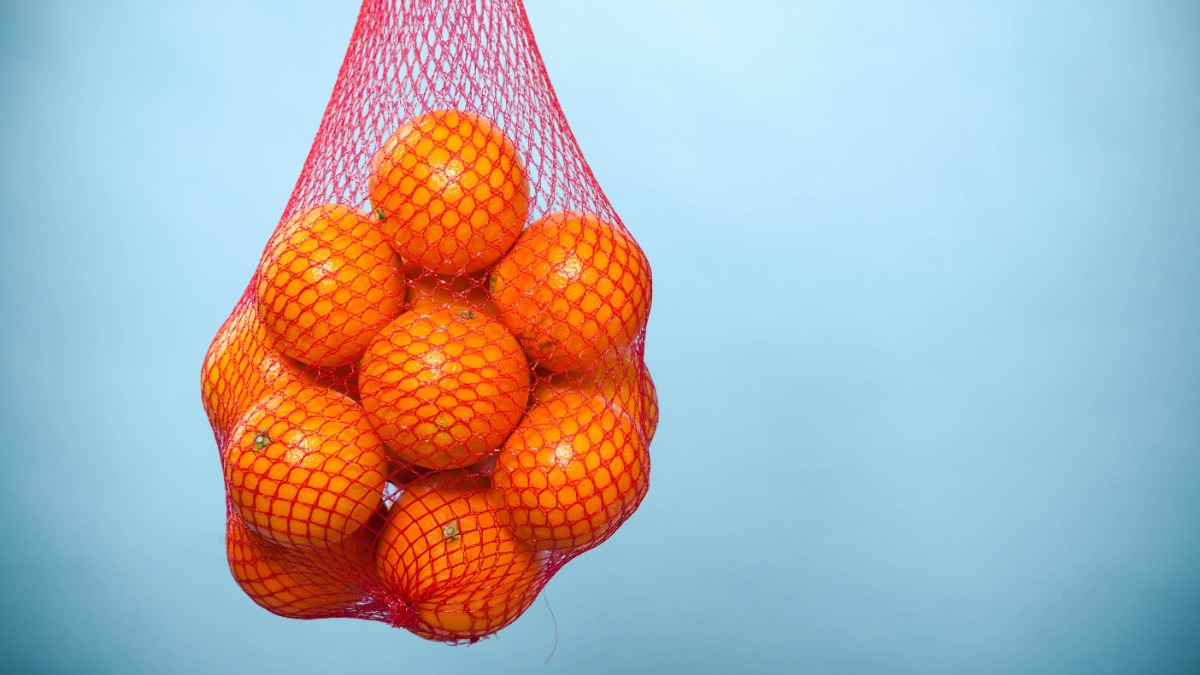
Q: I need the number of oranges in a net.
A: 11